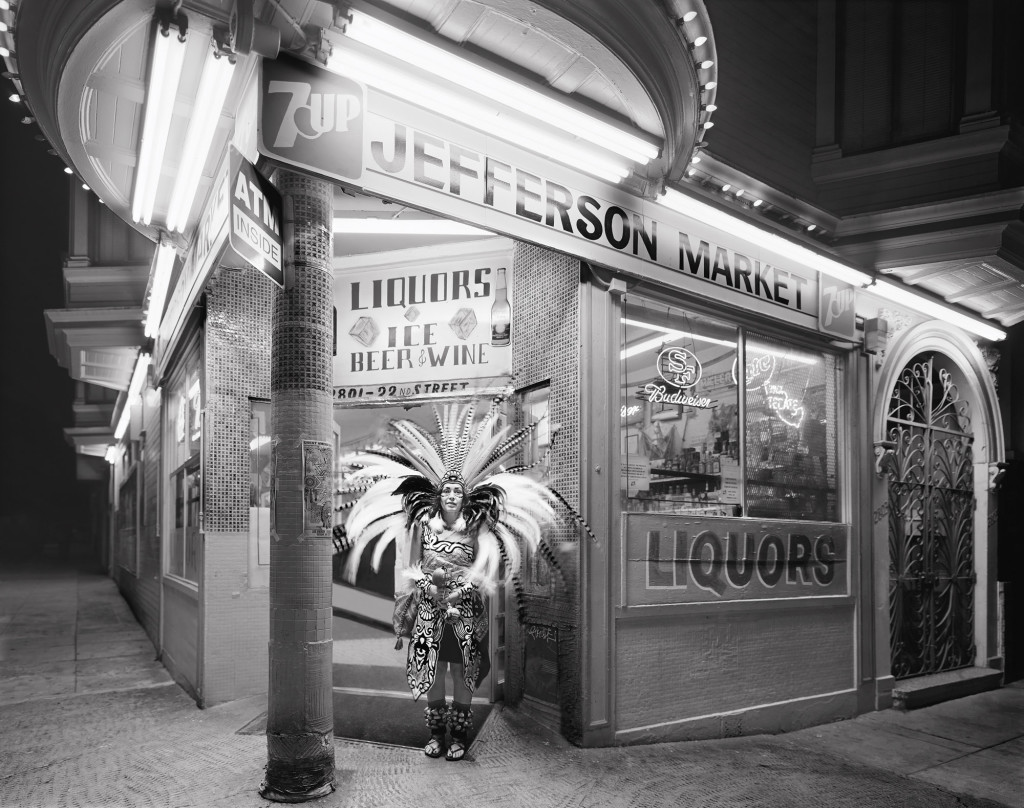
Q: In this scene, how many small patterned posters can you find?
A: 1